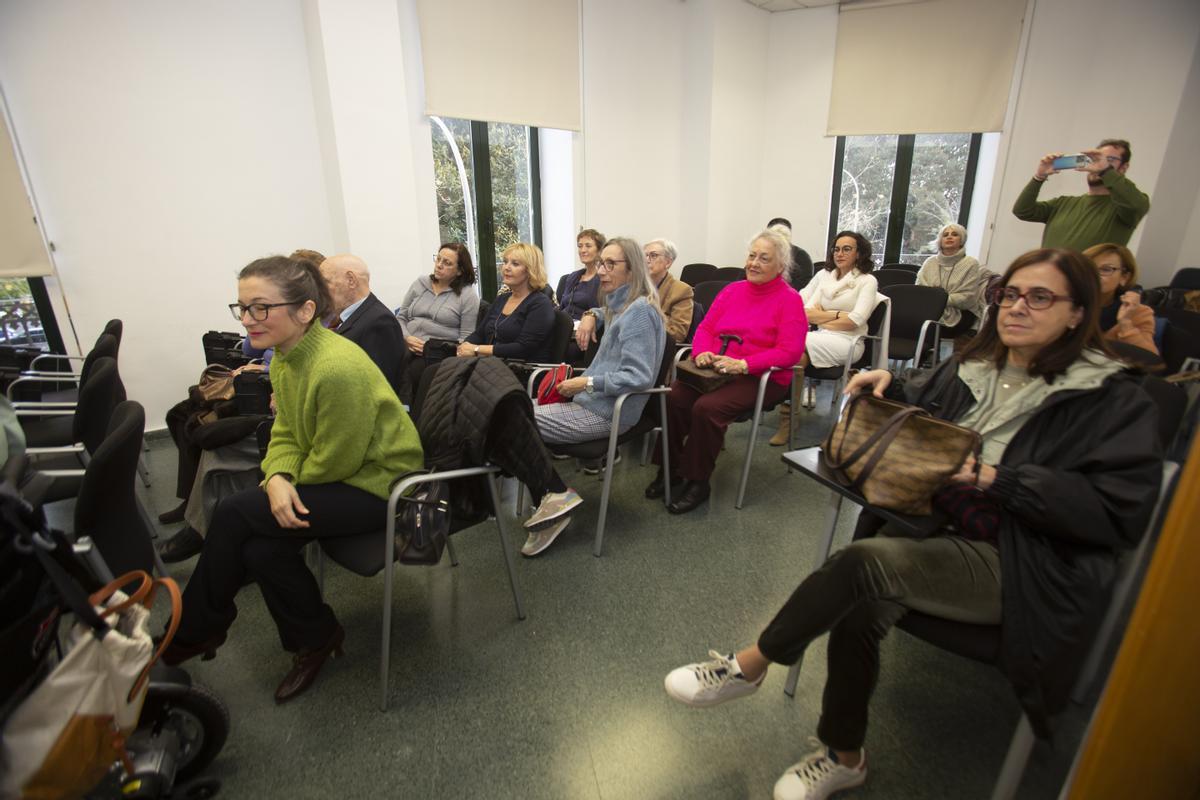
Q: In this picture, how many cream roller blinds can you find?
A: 3